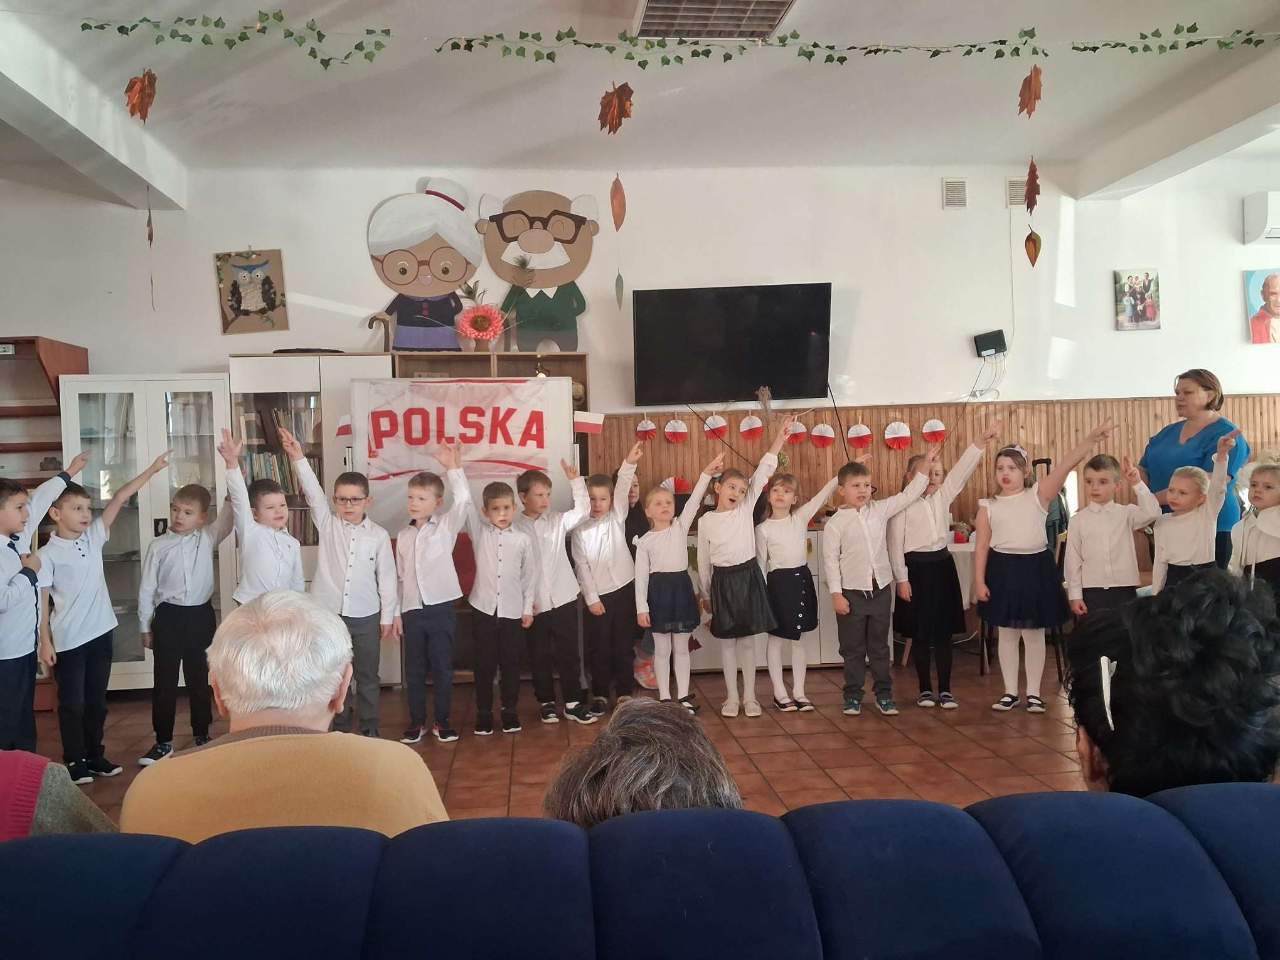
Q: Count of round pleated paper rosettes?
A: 9